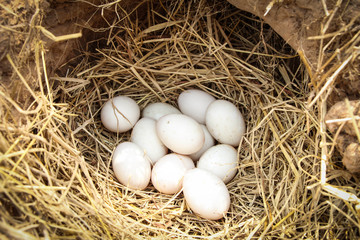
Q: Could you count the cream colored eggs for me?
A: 11